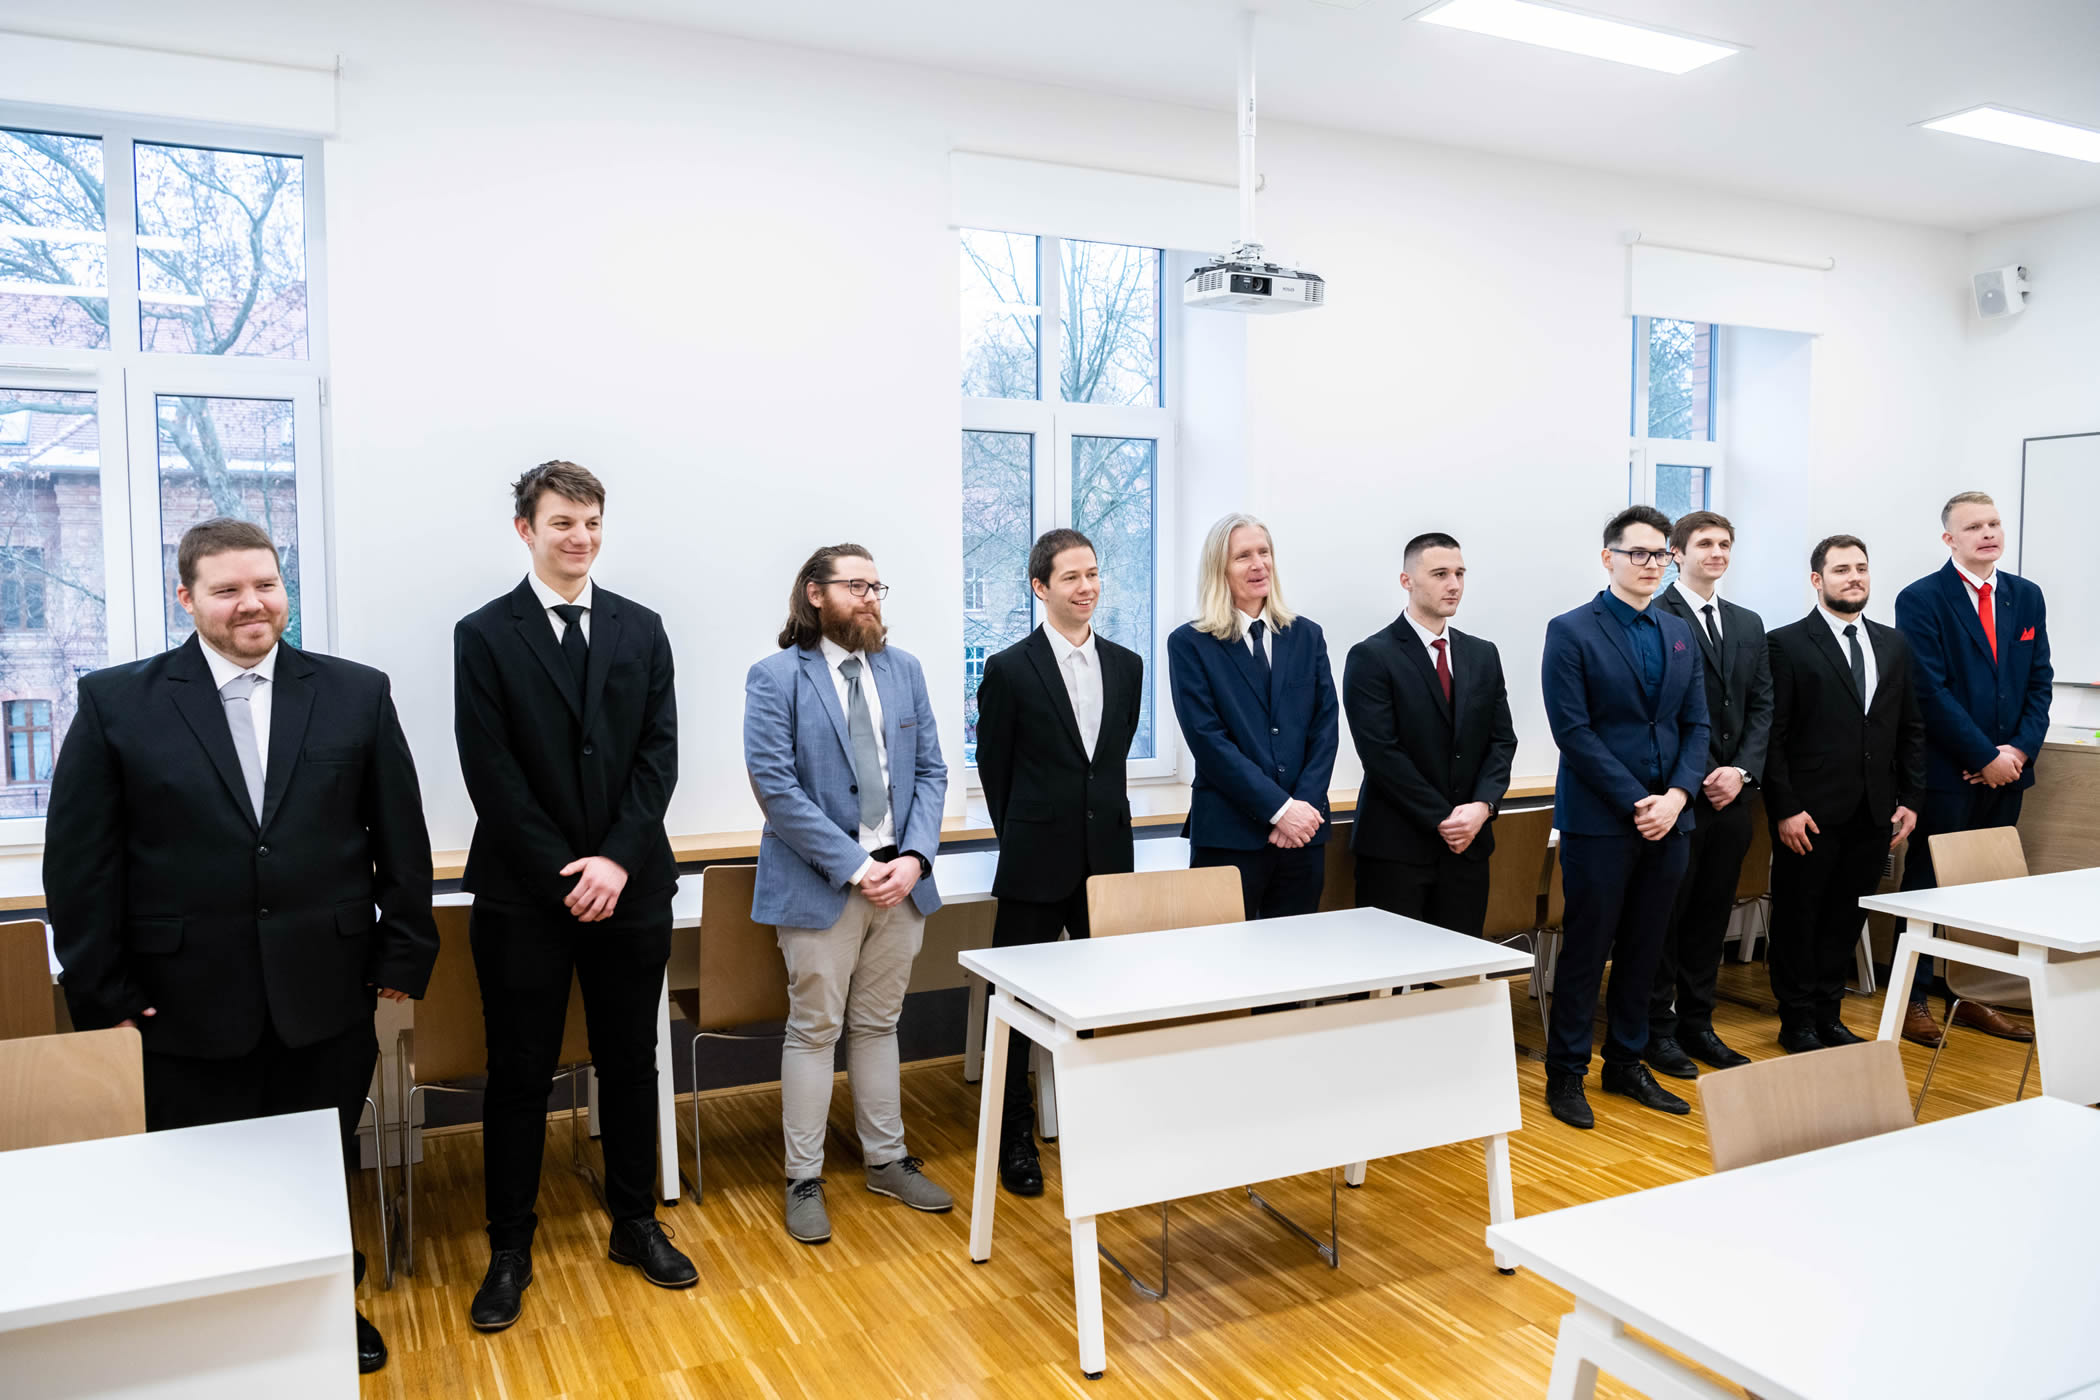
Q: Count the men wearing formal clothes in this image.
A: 10